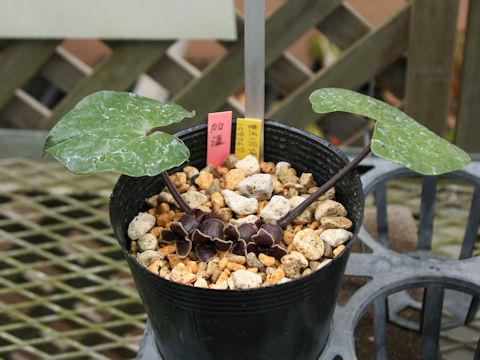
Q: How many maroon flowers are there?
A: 4